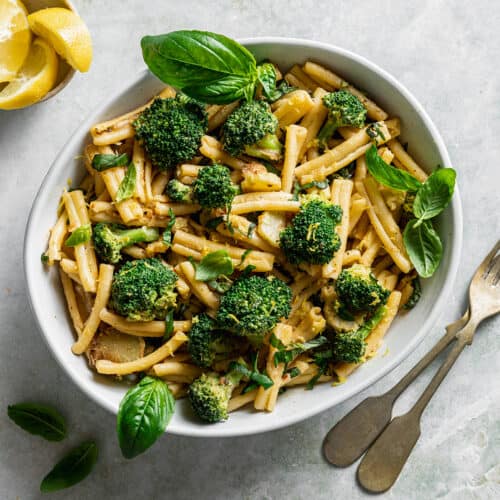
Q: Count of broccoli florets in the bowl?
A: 13